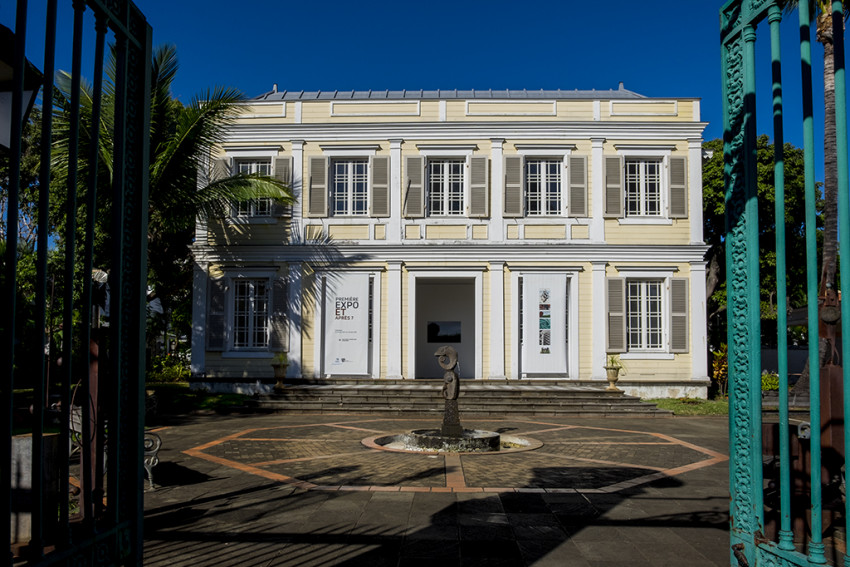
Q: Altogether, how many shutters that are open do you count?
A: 14